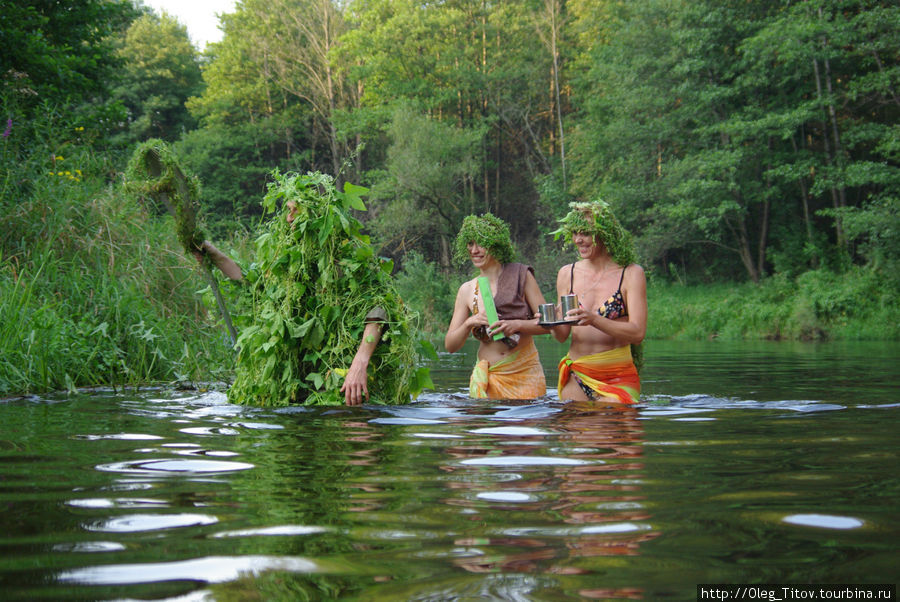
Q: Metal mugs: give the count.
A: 2